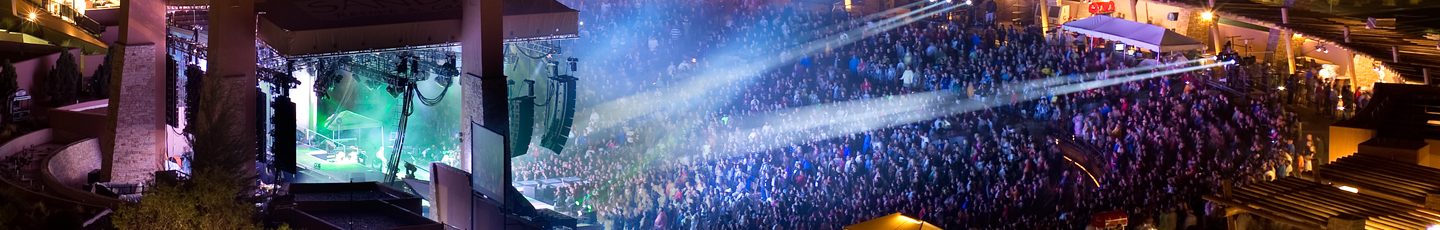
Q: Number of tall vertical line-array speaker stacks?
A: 2